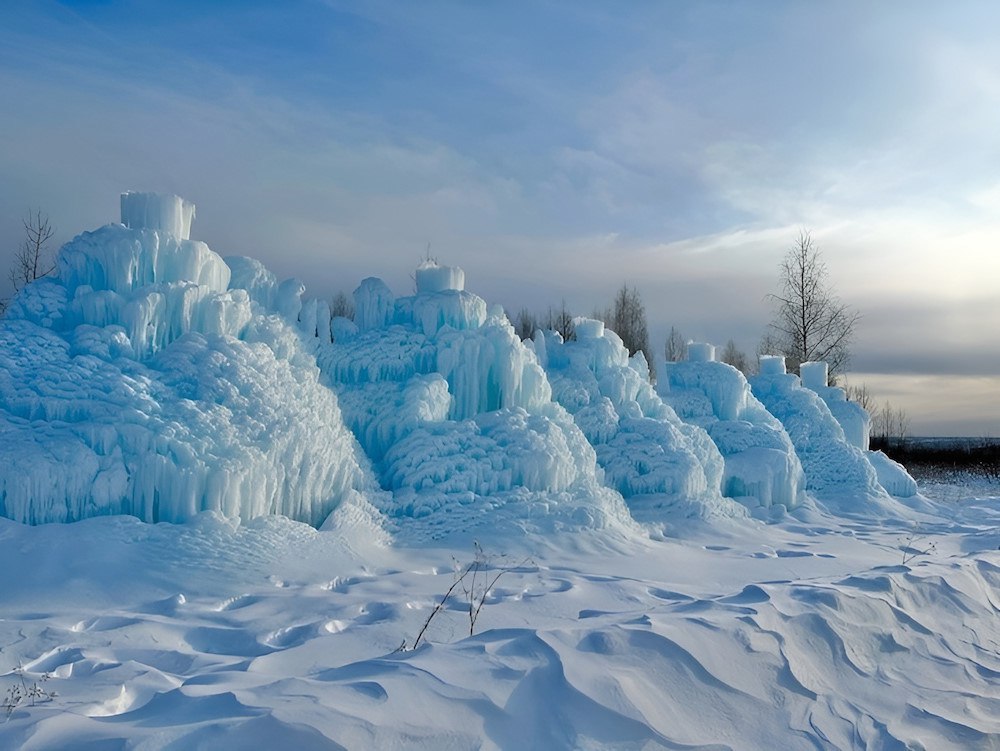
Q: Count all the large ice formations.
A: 6